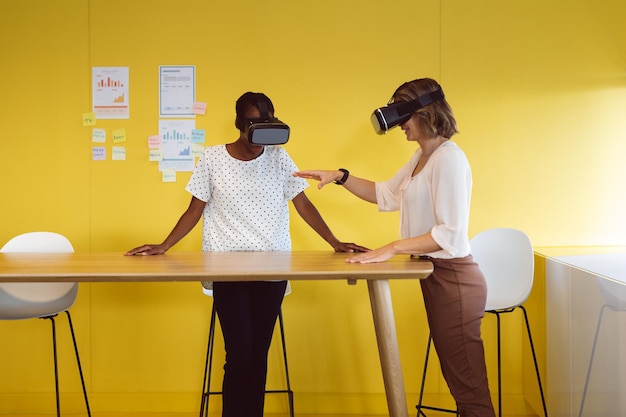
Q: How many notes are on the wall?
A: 11